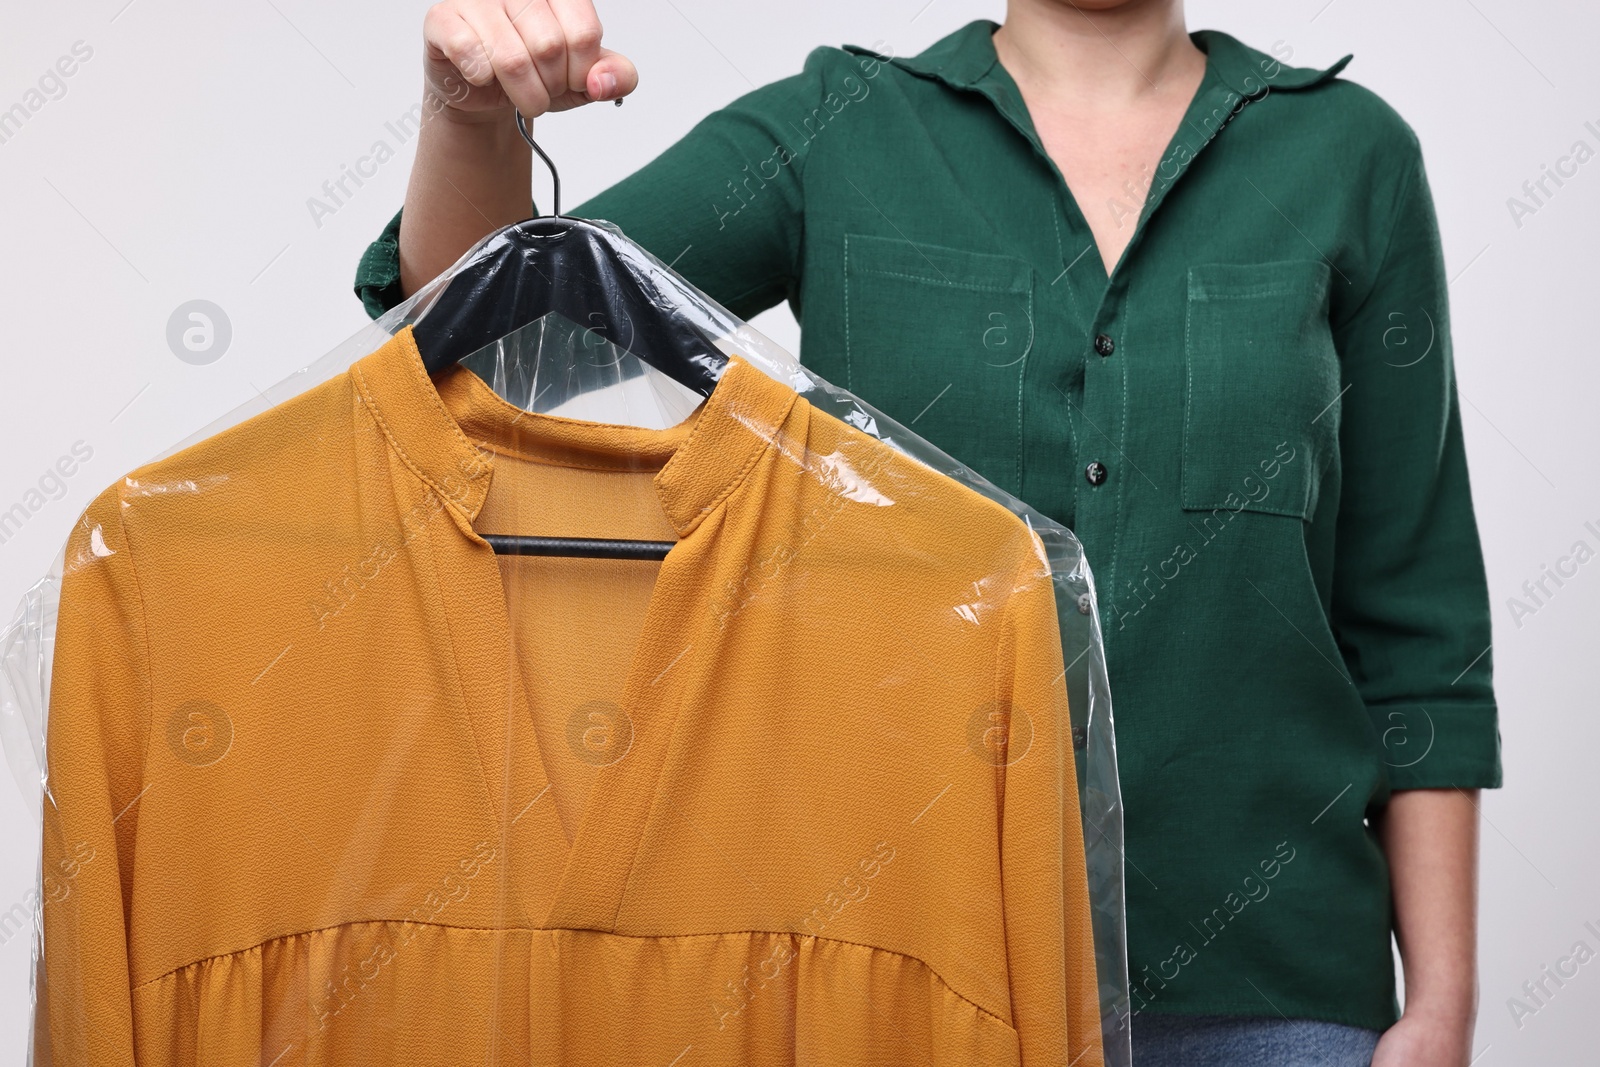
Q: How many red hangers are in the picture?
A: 0